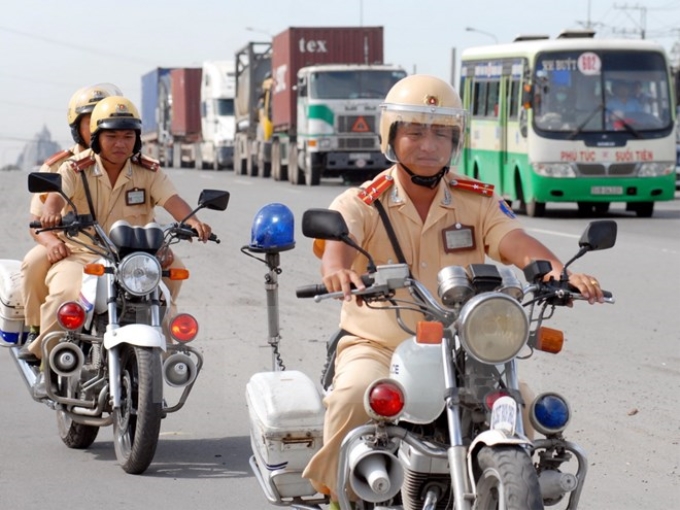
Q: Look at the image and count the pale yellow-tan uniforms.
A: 3